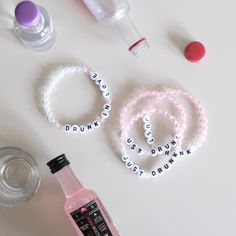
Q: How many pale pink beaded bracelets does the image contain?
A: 3